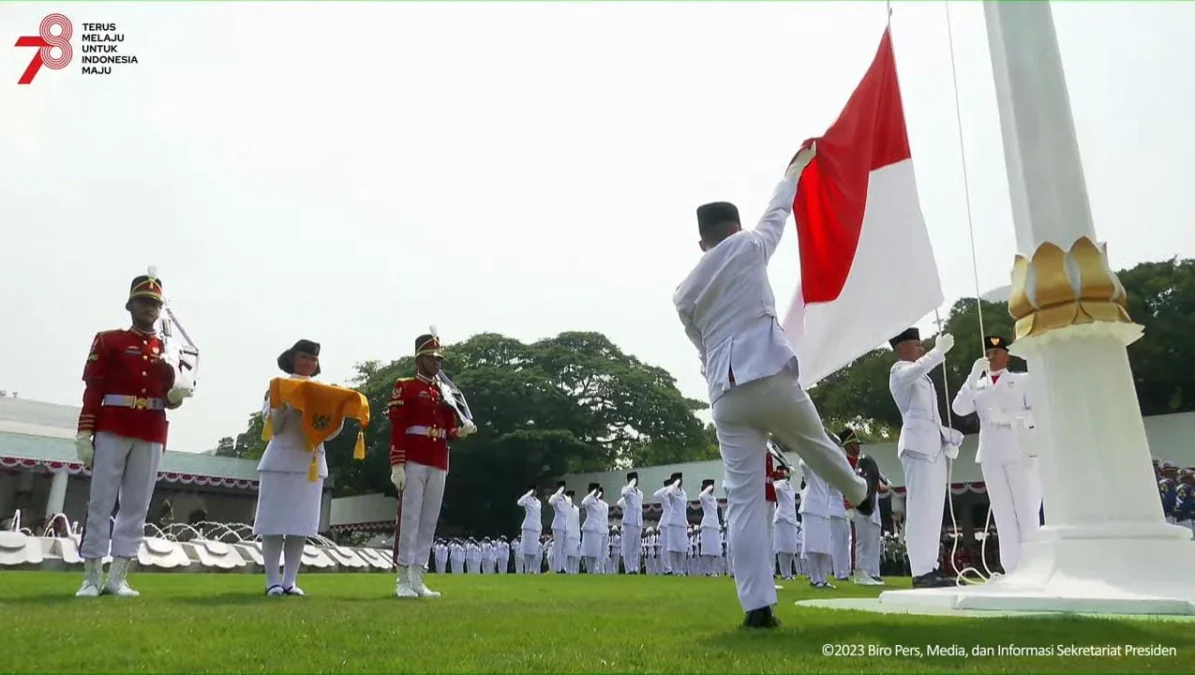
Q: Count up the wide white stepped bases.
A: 1